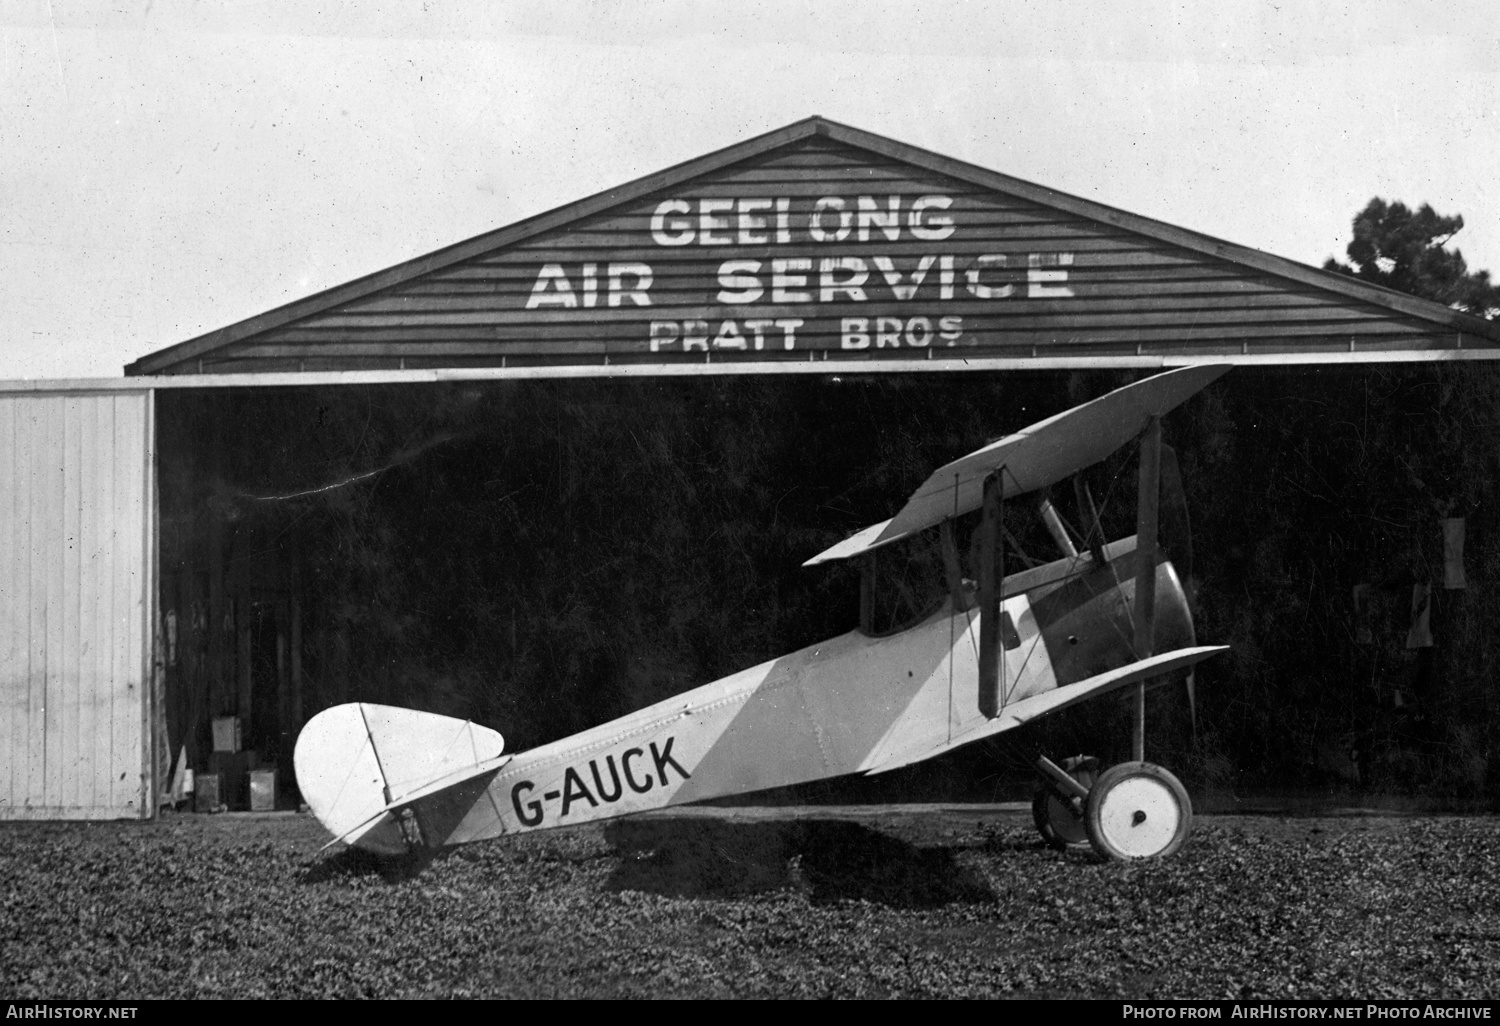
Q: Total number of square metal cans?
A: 3